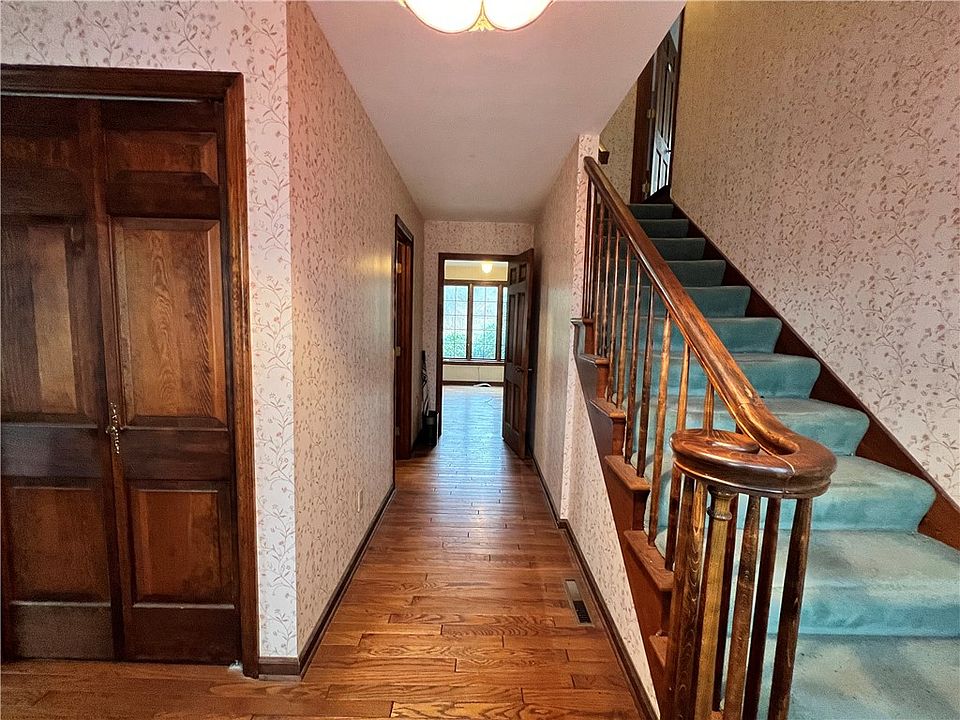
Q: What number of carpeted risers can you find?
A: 10